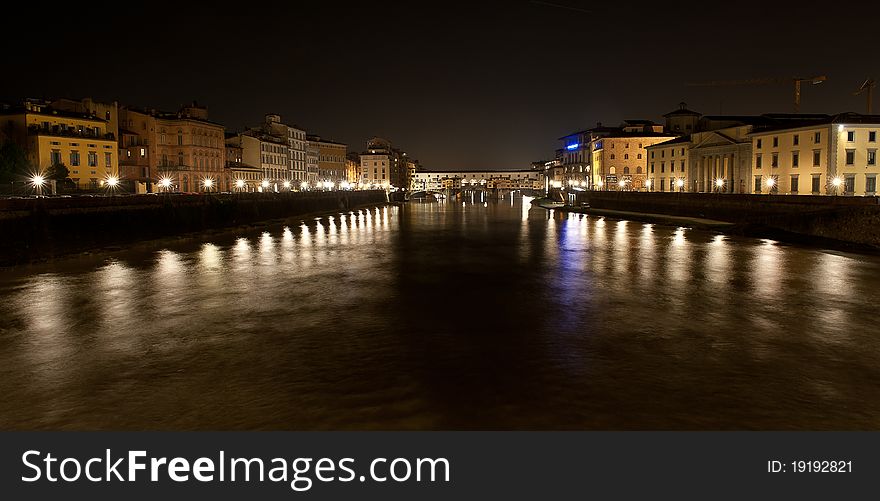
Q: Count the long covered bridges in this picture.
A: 1